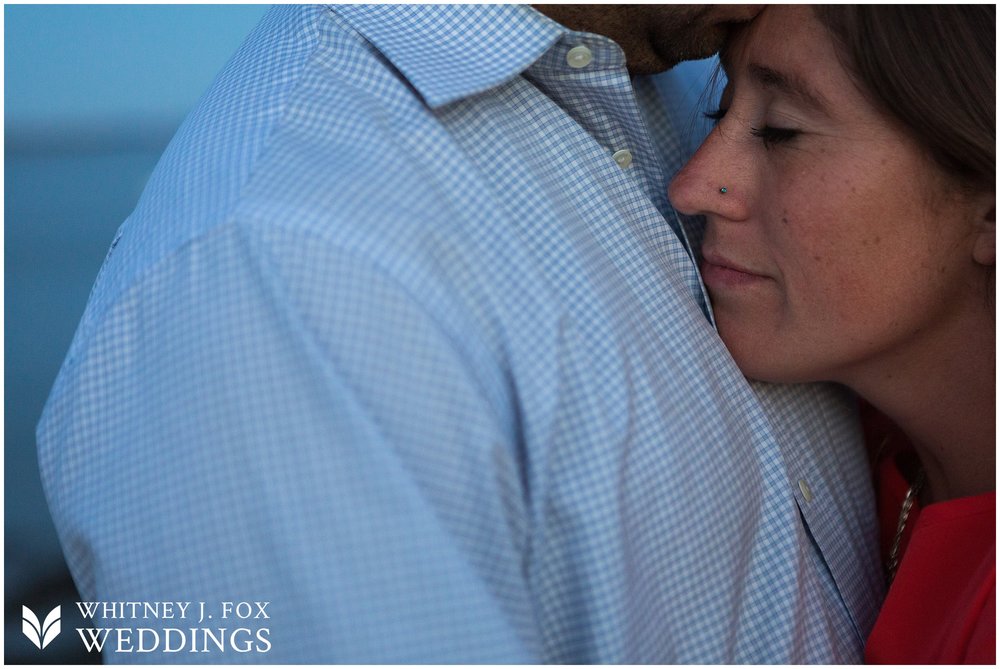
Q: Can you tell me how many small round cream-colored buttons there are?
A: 3